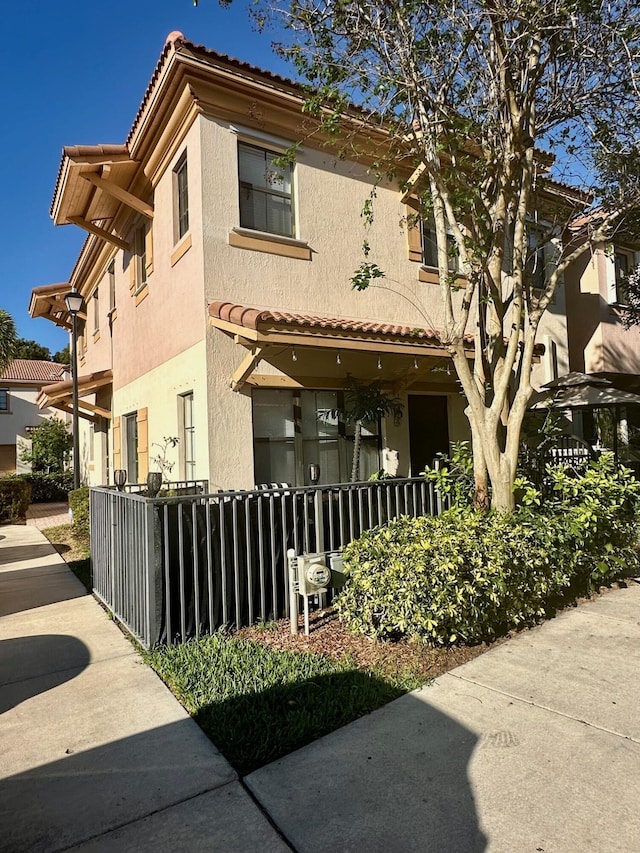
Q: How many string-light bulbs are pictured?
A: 5